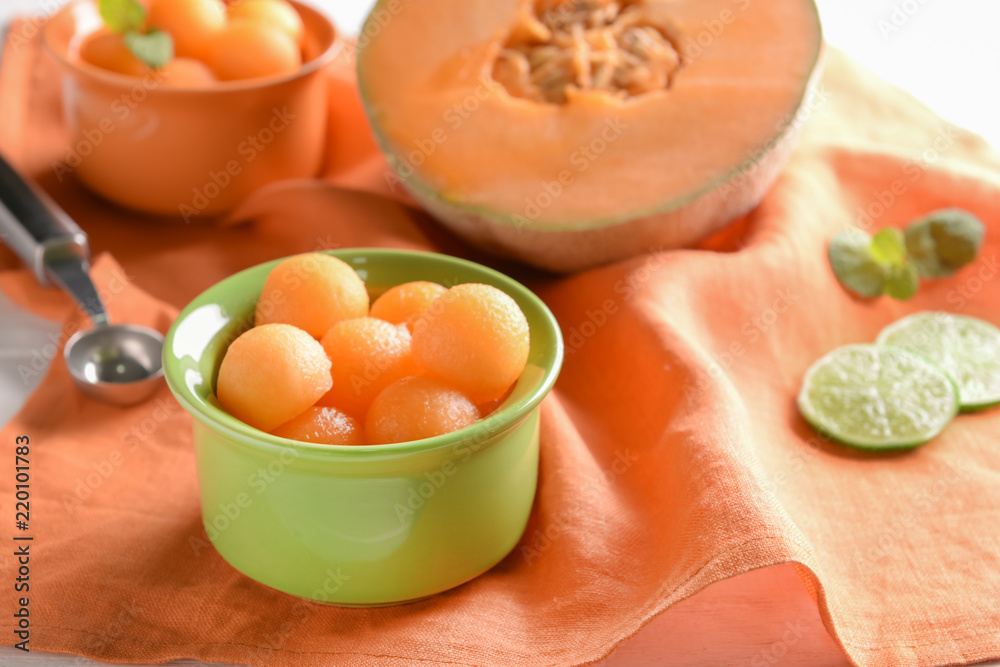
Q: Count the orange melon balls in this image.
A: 12